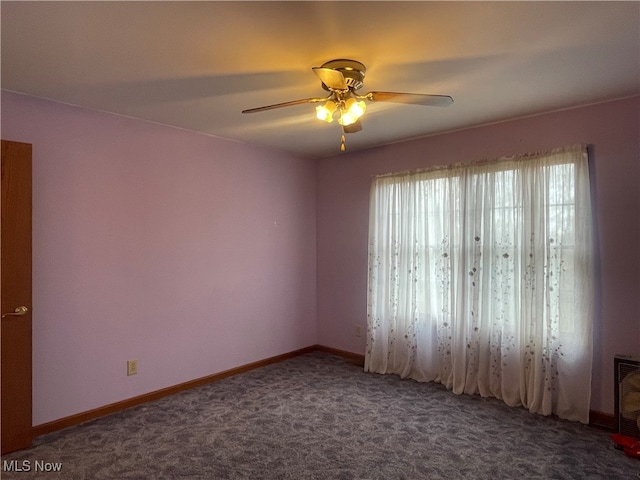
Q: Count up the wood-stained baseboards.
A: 2